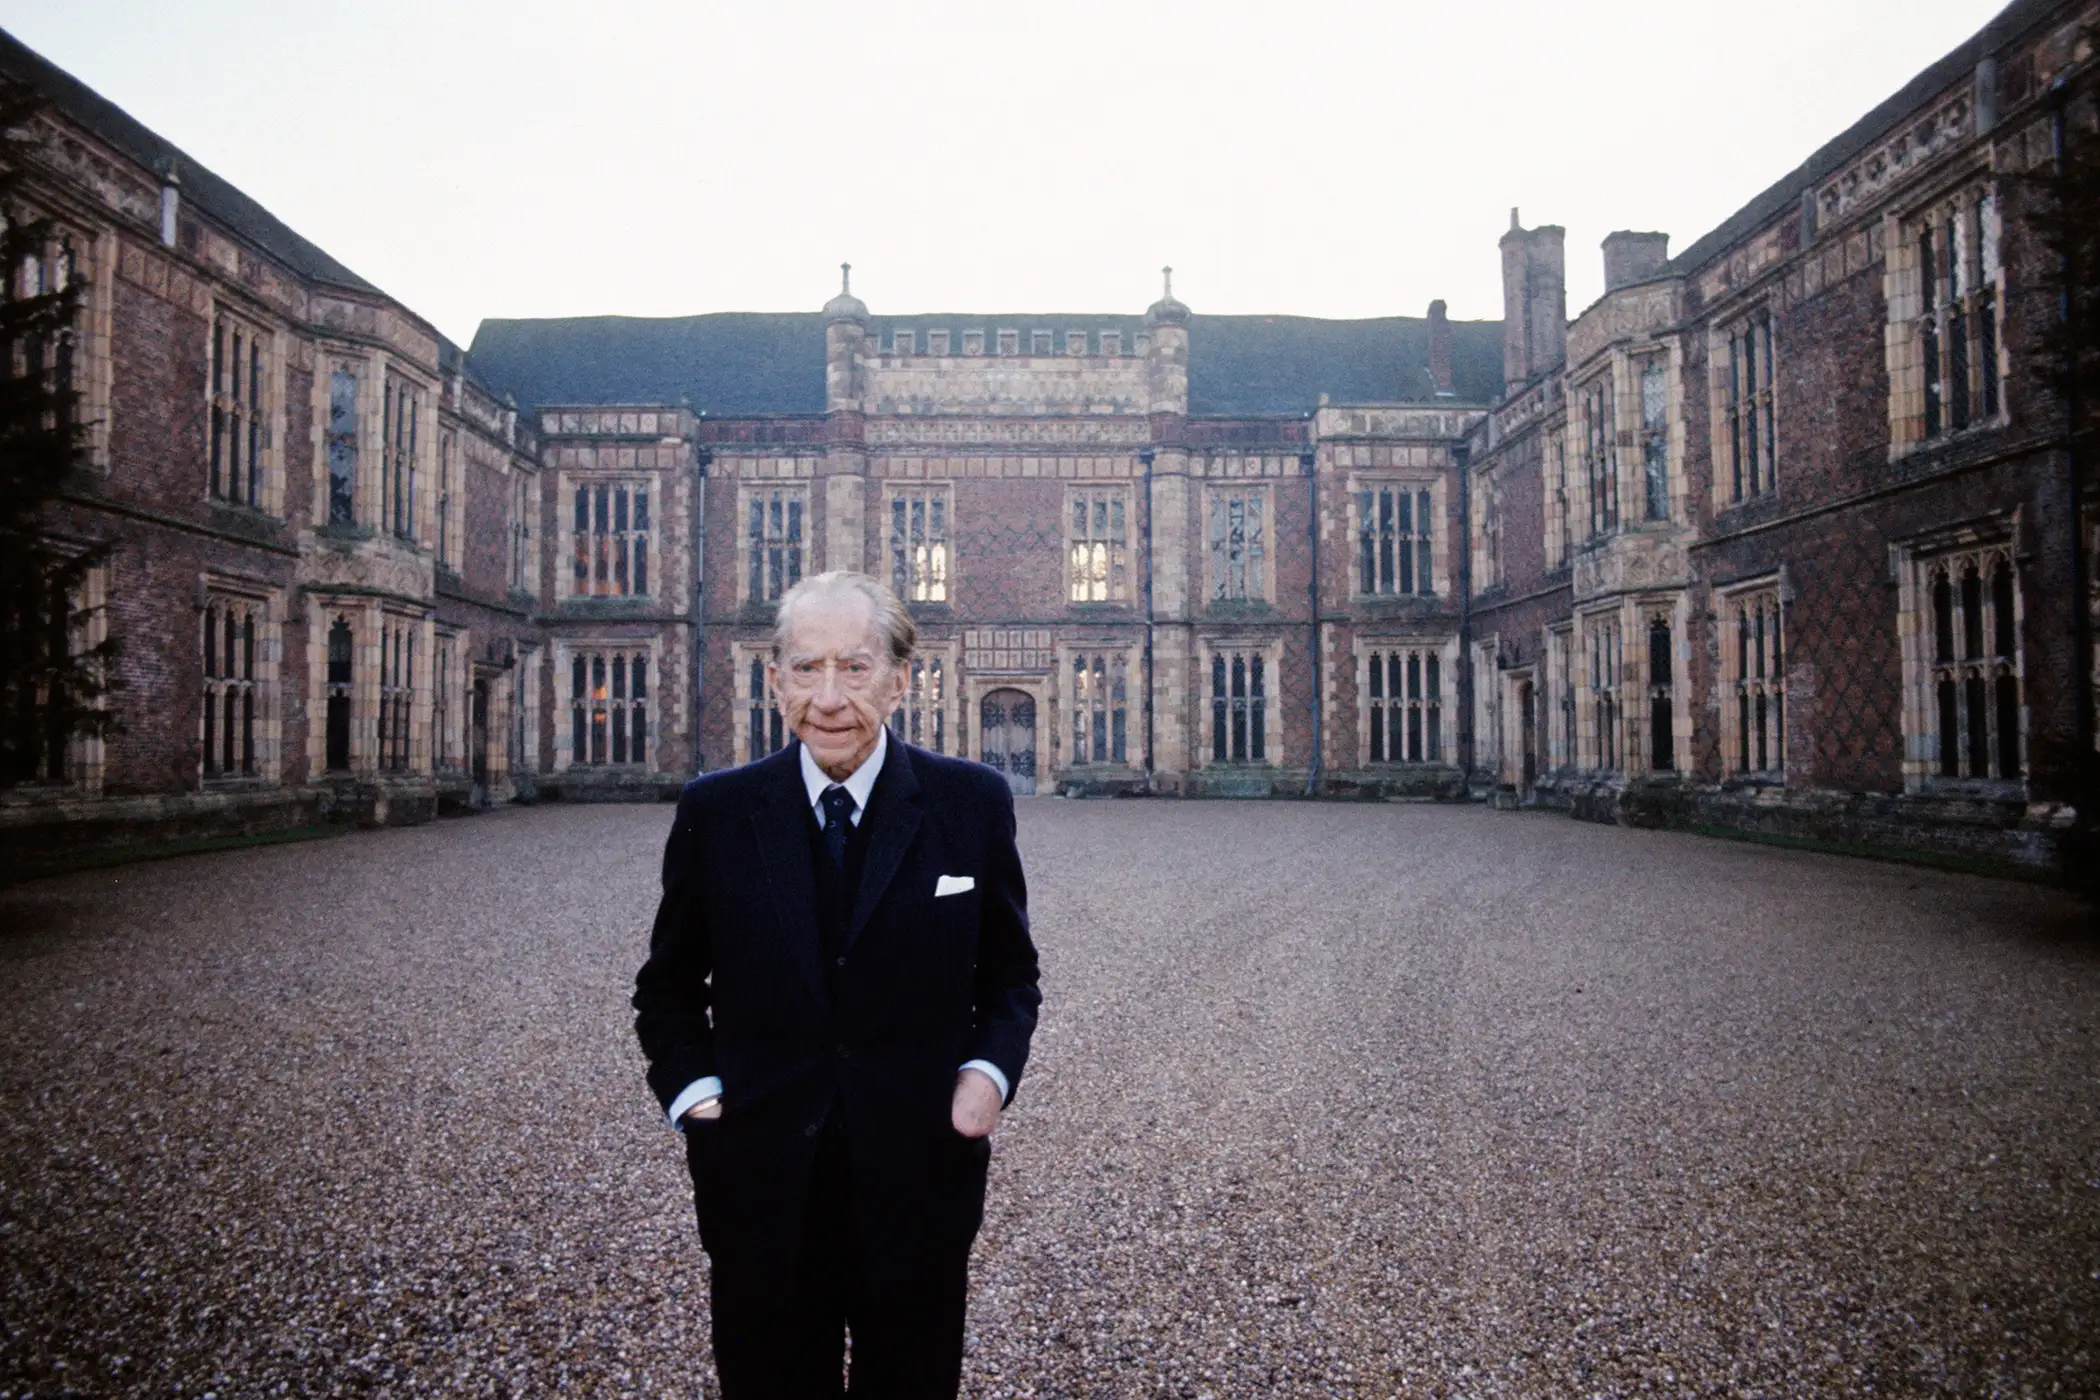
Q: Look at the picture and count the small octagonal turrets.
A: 2